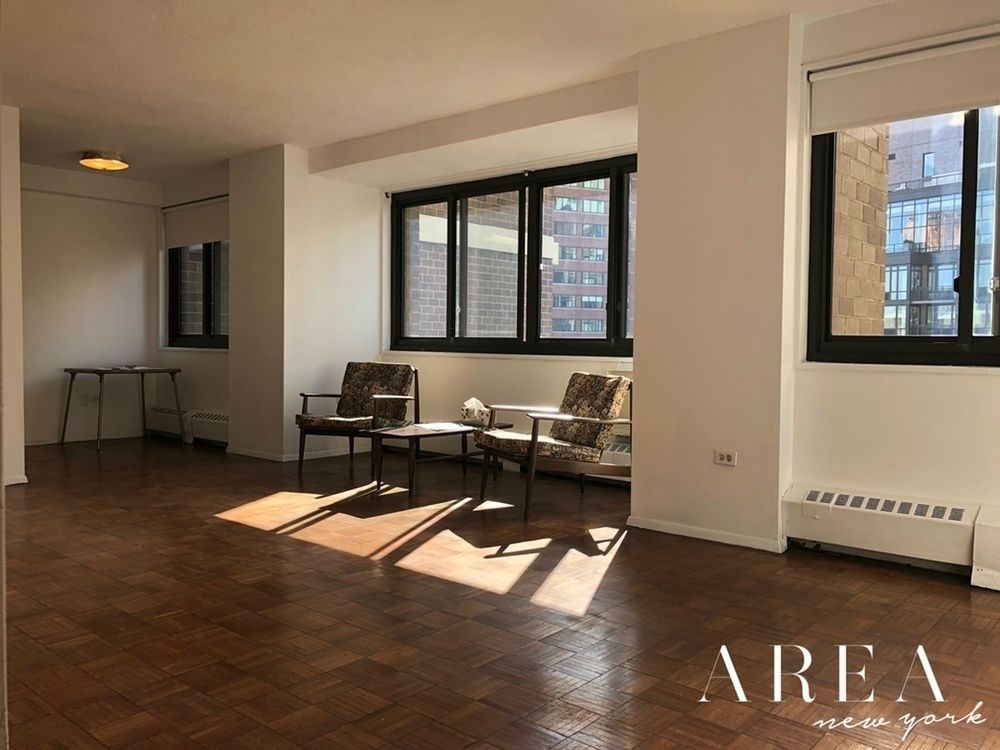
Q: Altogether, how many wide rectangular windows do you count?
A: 3